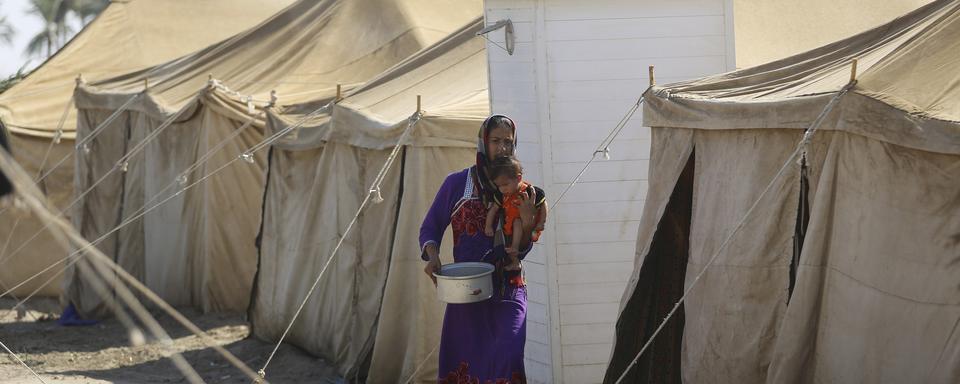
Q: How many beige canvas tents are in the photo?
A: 4